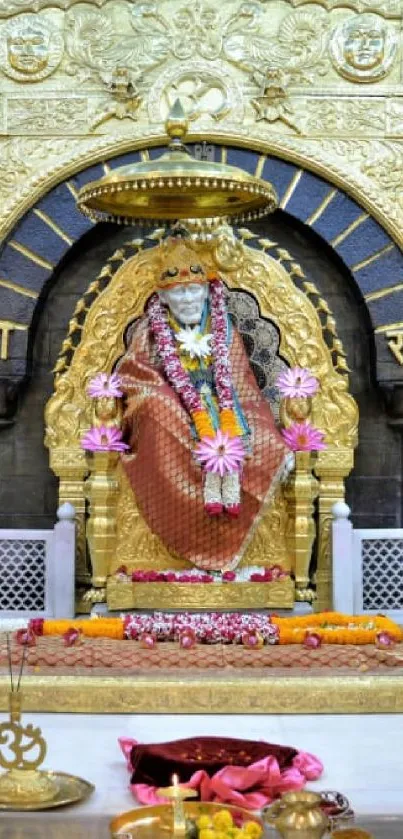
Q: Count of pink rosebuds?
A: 7